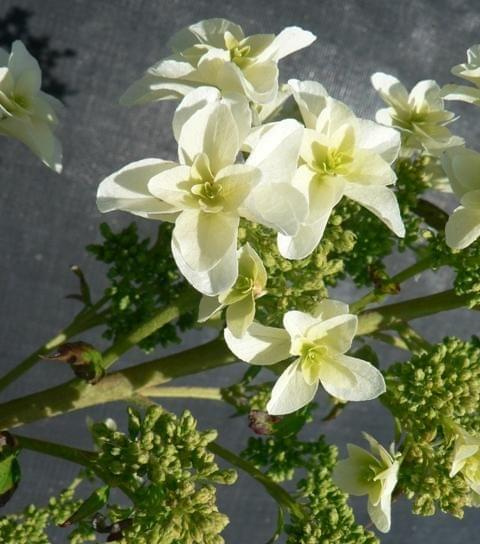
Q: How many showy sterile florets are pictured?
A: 11